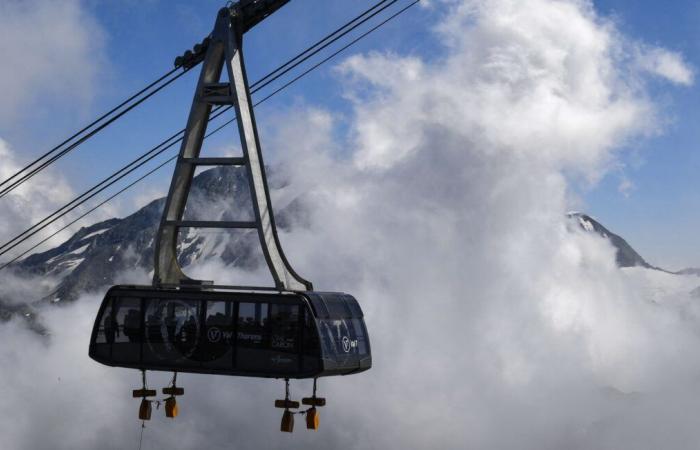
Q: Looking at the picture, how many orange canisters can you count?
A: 4